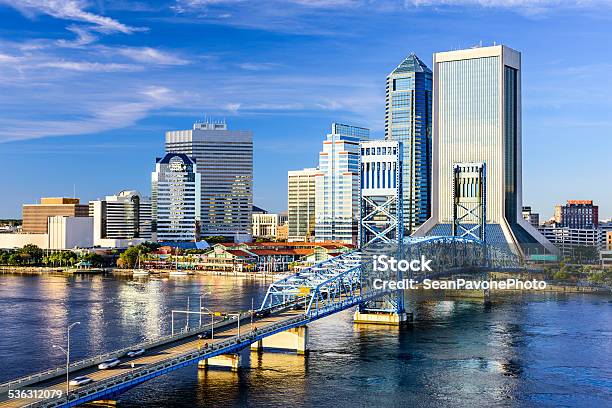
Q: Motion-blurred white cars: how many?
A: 3